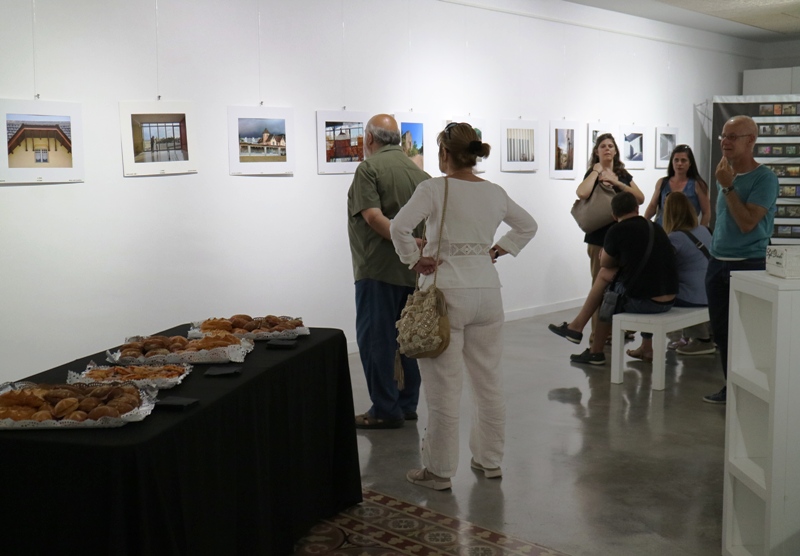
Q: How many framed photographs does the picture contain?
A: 11